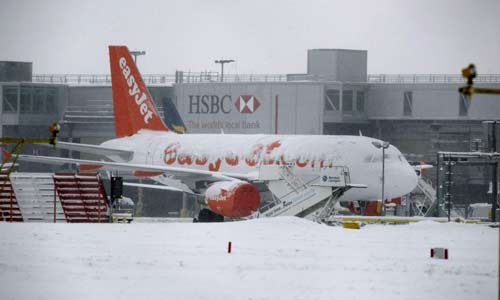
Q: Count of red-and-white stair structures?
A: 2